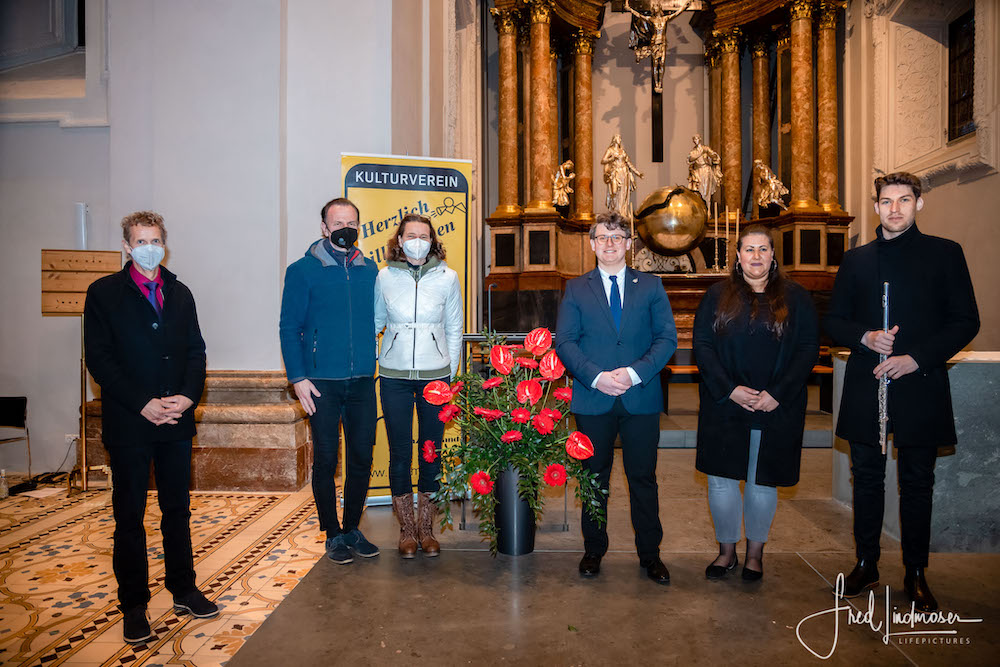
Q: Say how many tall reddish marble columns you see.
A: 8